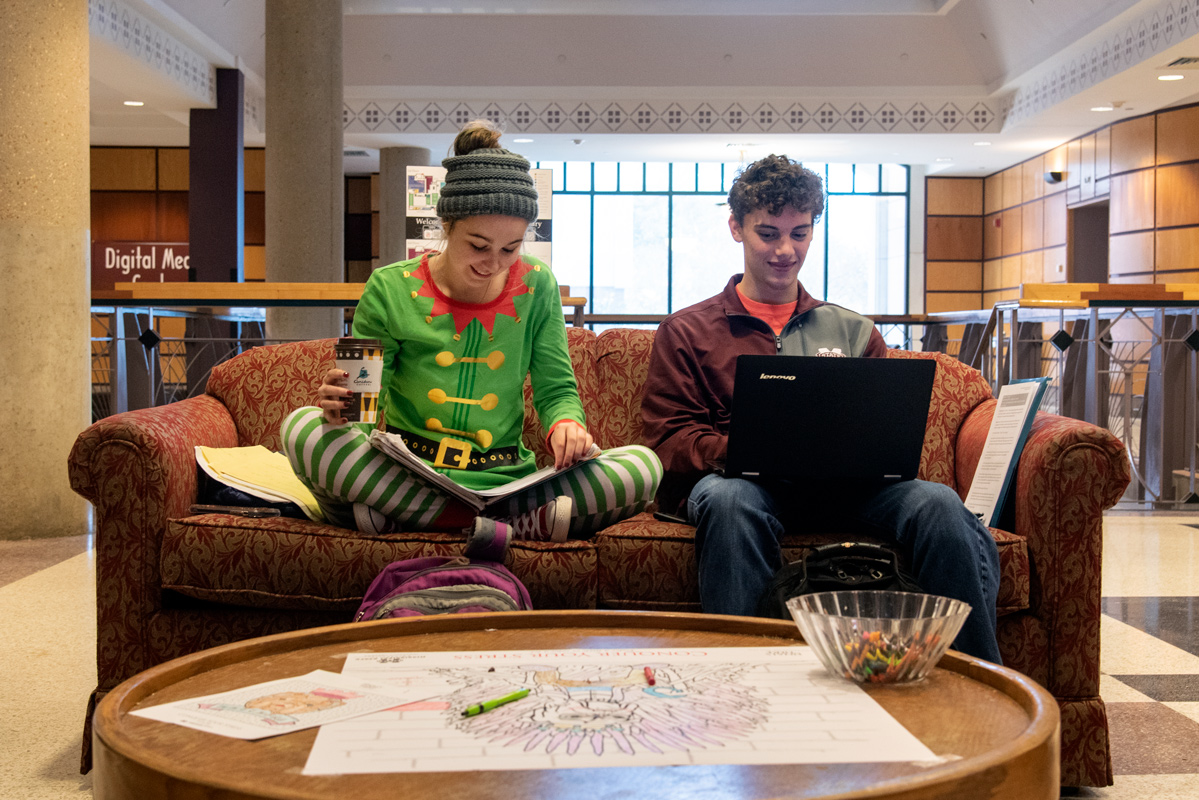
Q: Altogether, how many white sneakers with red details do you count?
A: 2